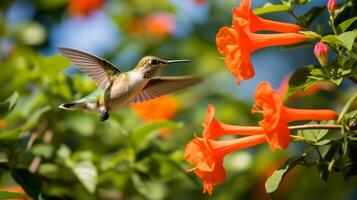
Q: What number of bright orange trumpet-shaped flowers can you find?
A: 5